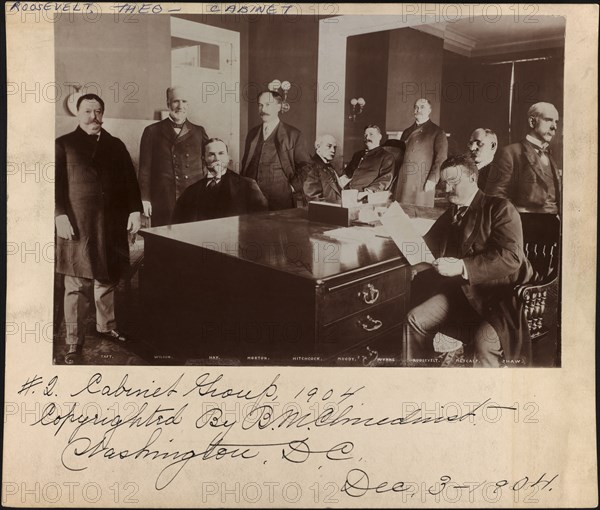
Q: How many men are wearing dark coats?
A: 10